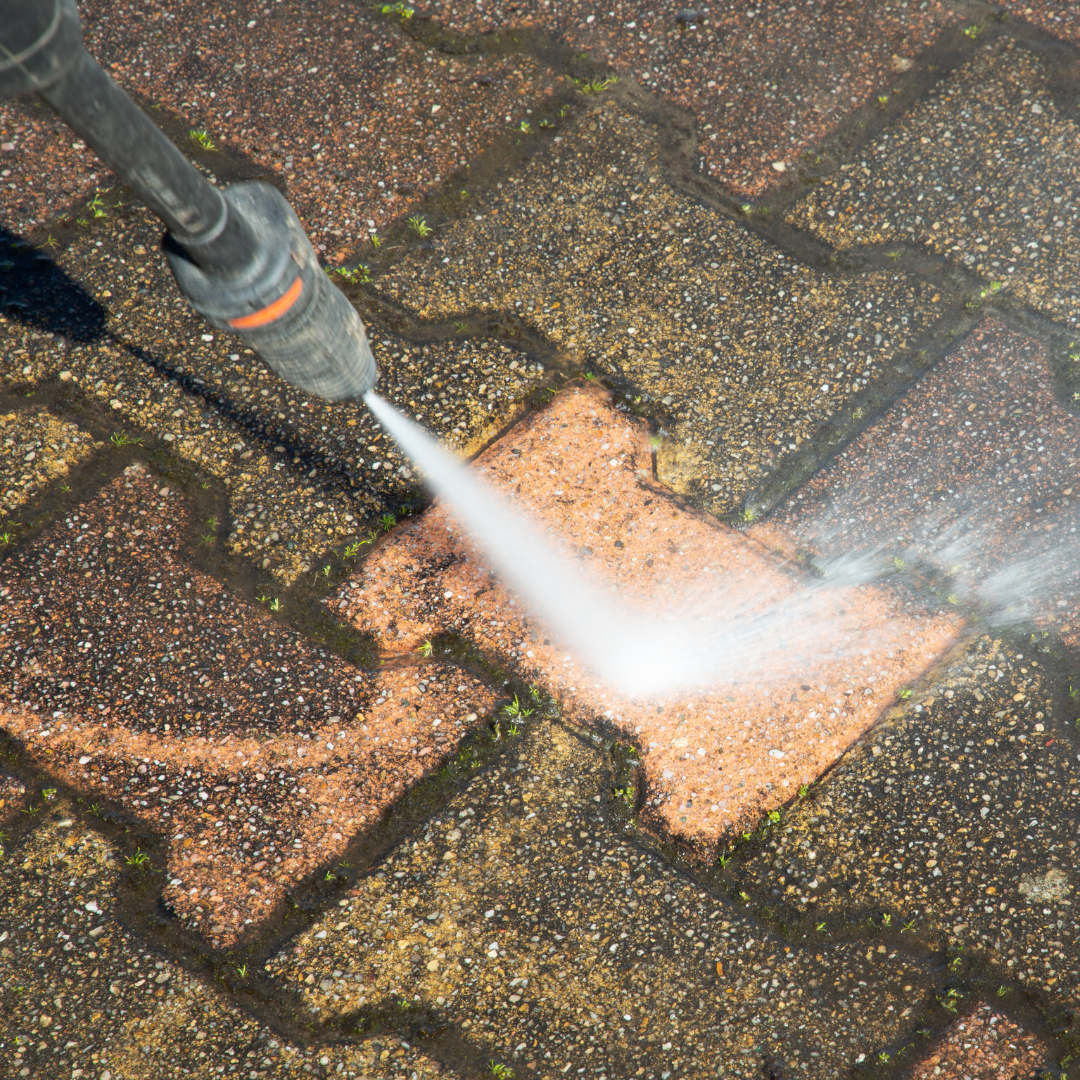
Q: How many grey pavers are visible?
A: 7